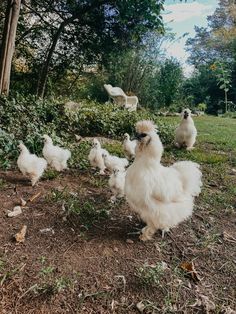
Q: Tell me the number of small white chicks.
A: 6